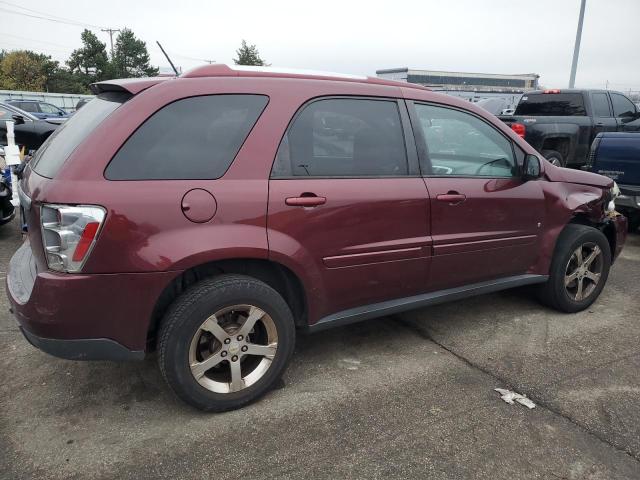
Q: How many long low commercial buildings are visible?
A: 1